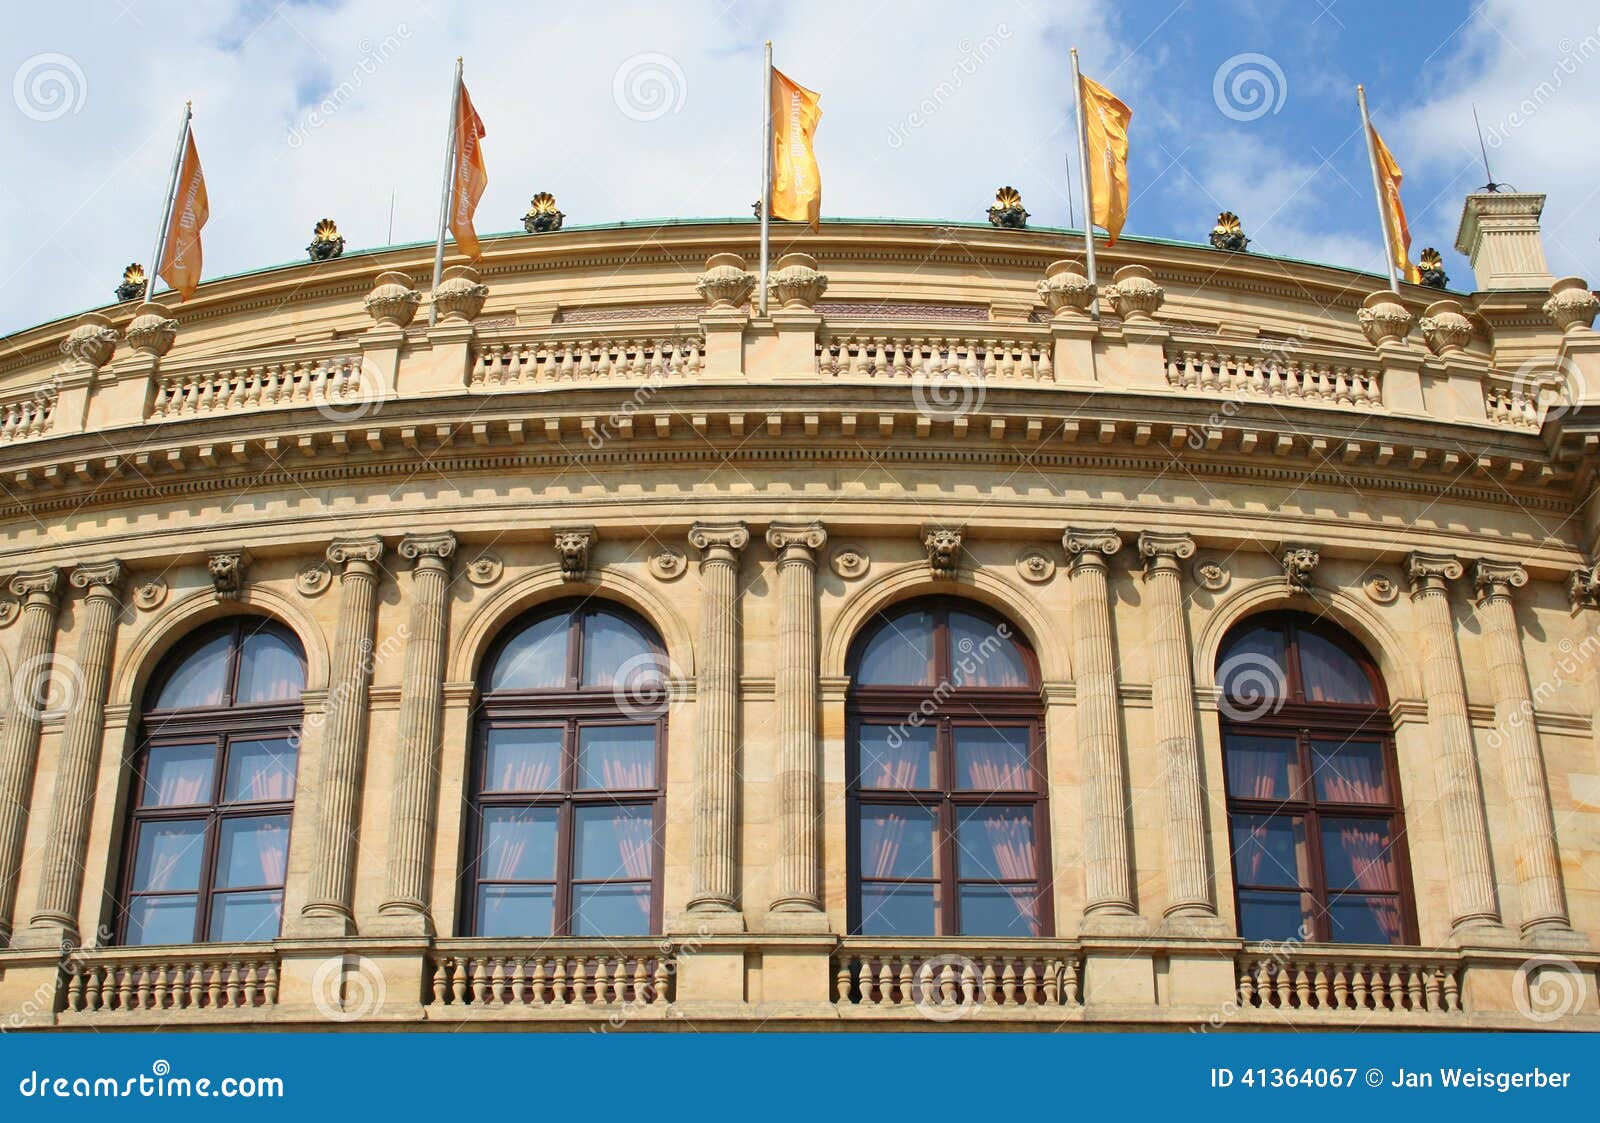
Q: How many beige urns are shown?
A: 11